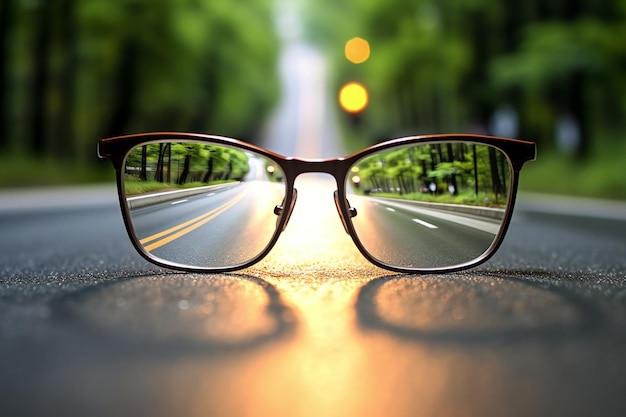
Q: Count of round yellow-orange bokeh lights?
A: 2